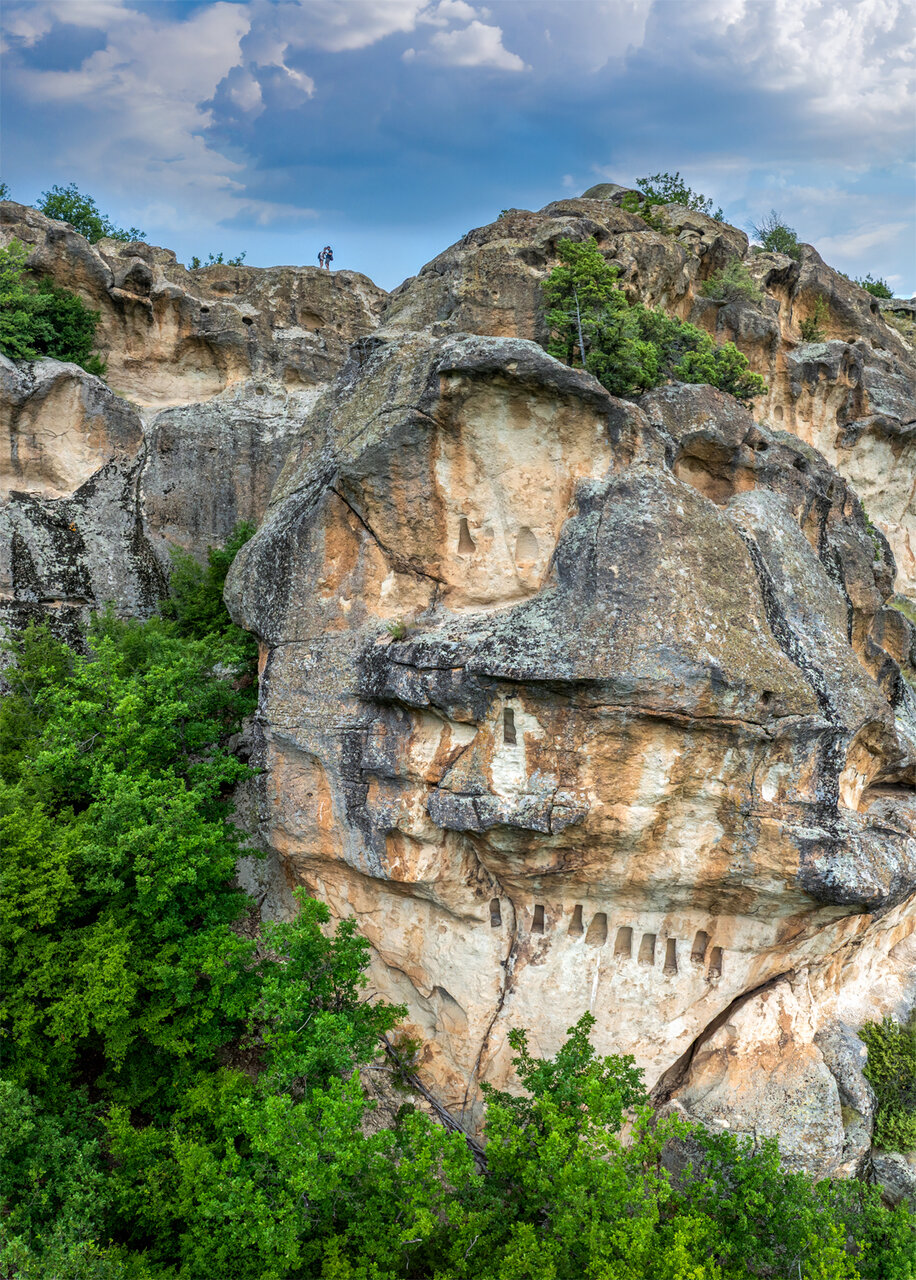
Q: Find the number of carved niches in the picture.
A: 12